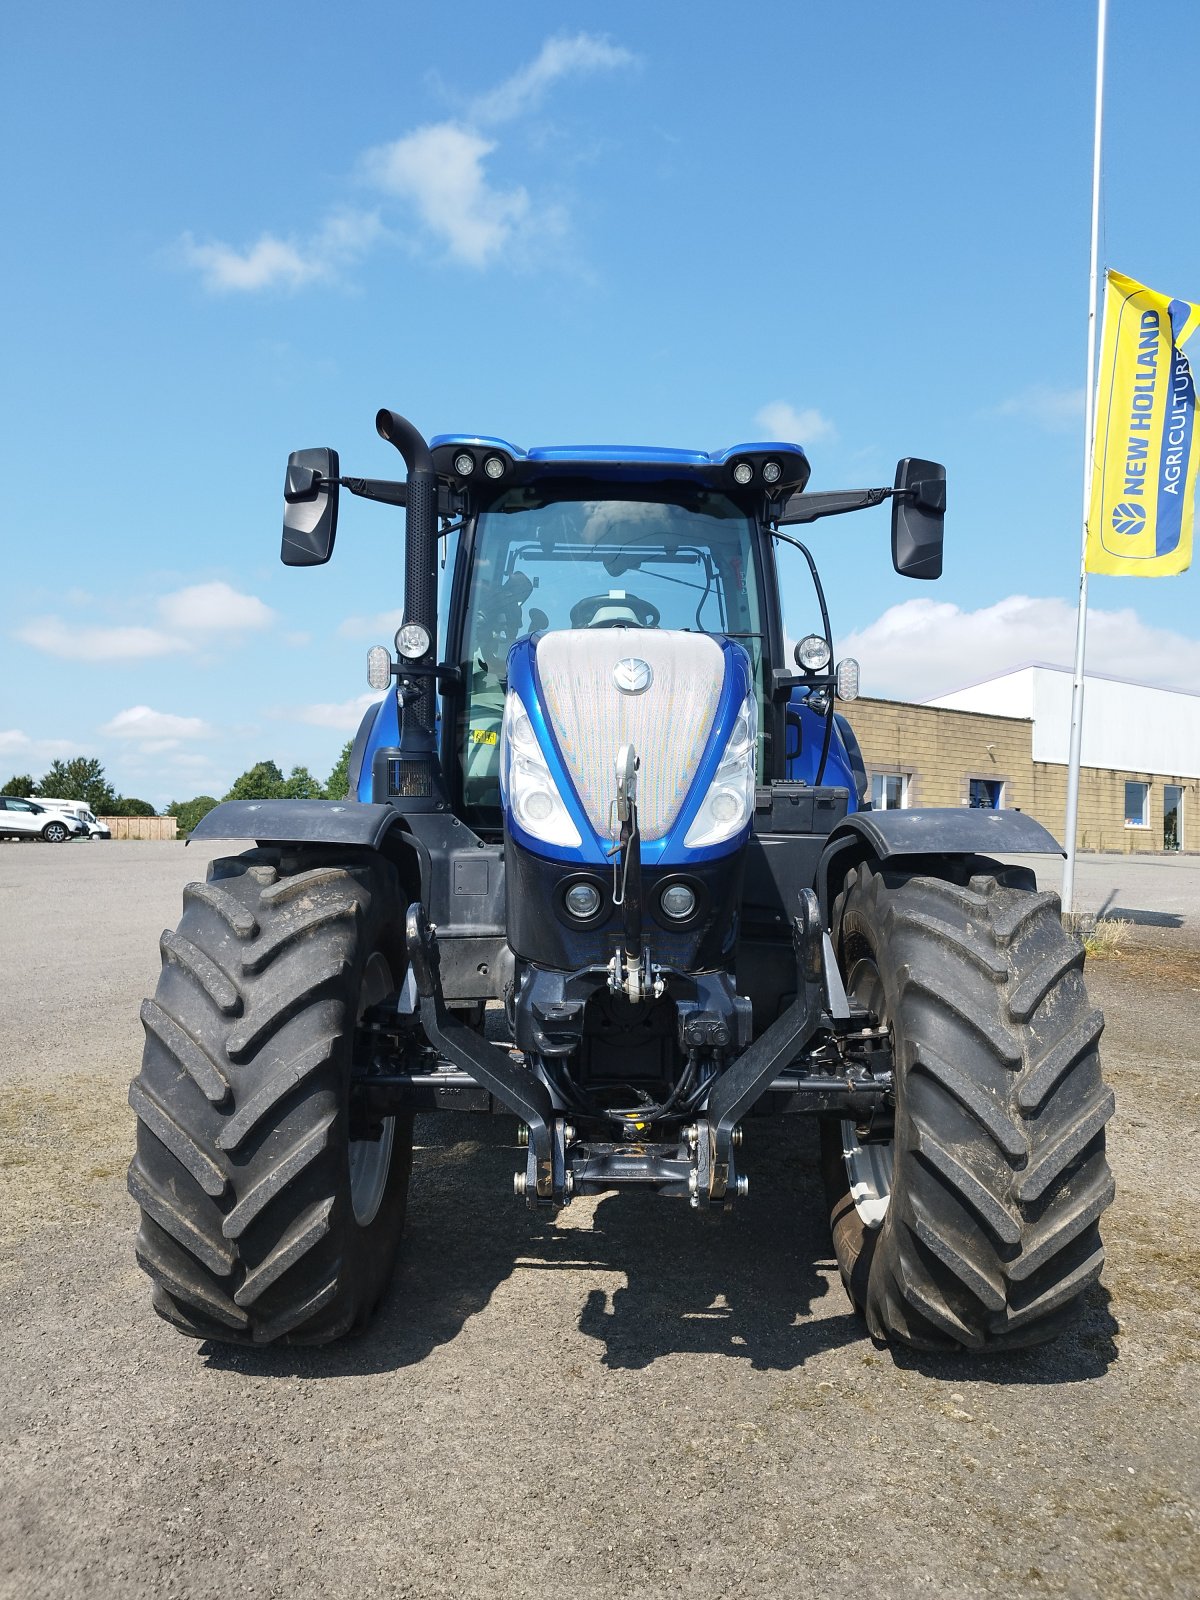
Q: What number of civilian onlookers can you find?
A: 0